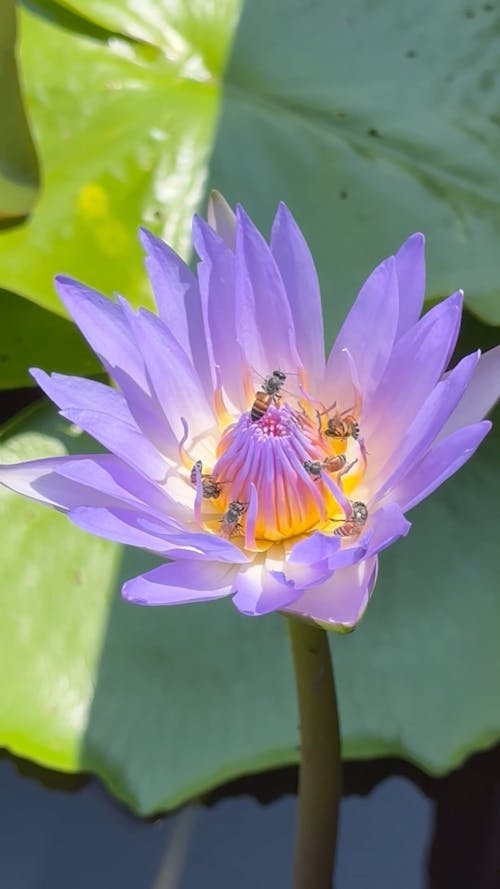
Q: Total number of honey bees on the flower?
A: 6